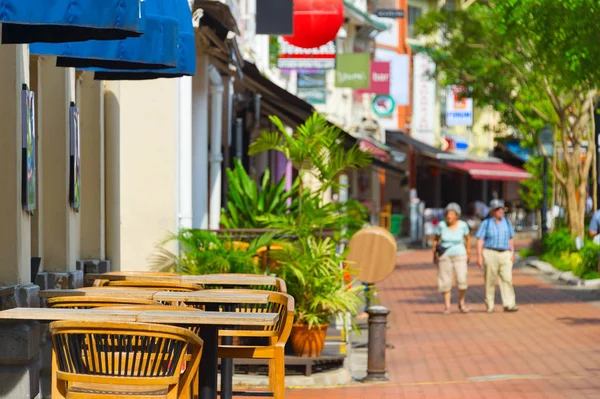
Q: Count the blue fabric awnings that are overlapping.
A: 3